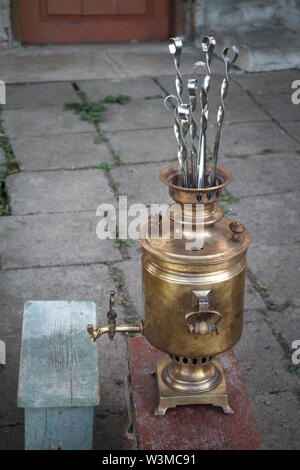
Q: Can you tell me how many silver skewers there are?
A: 7